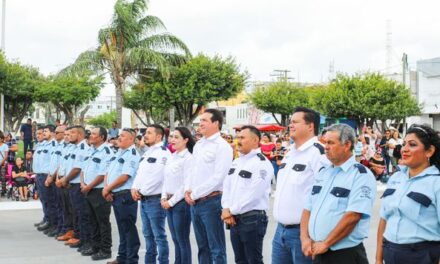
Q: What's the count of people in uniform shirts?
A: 14